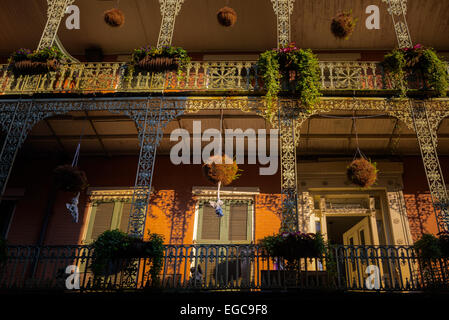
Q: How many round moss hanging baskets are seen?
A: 6